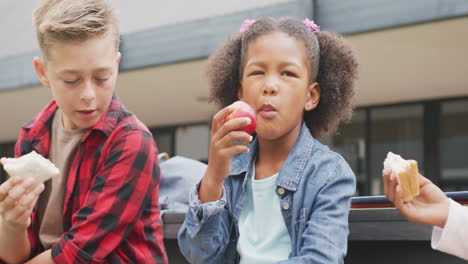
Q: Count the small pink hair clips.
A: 2